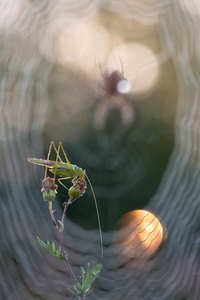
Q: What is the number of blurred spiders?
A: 1